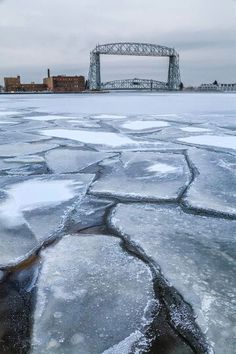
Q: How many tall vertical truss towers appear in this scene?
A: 2